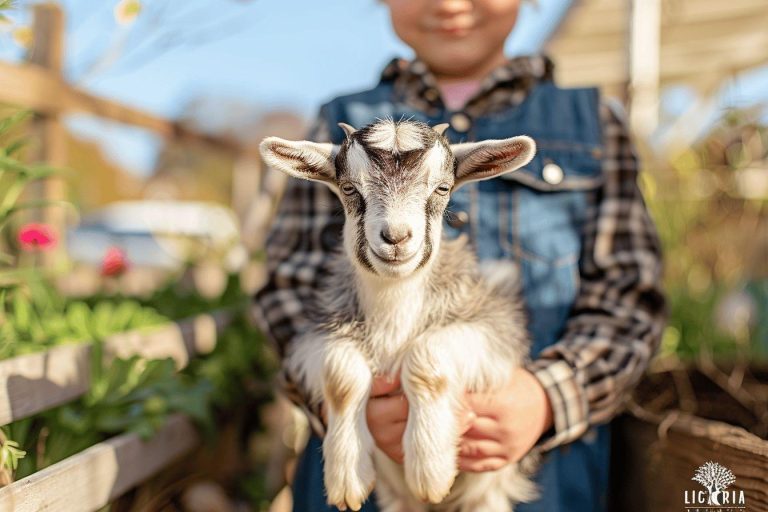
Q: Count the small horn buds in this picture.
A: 2